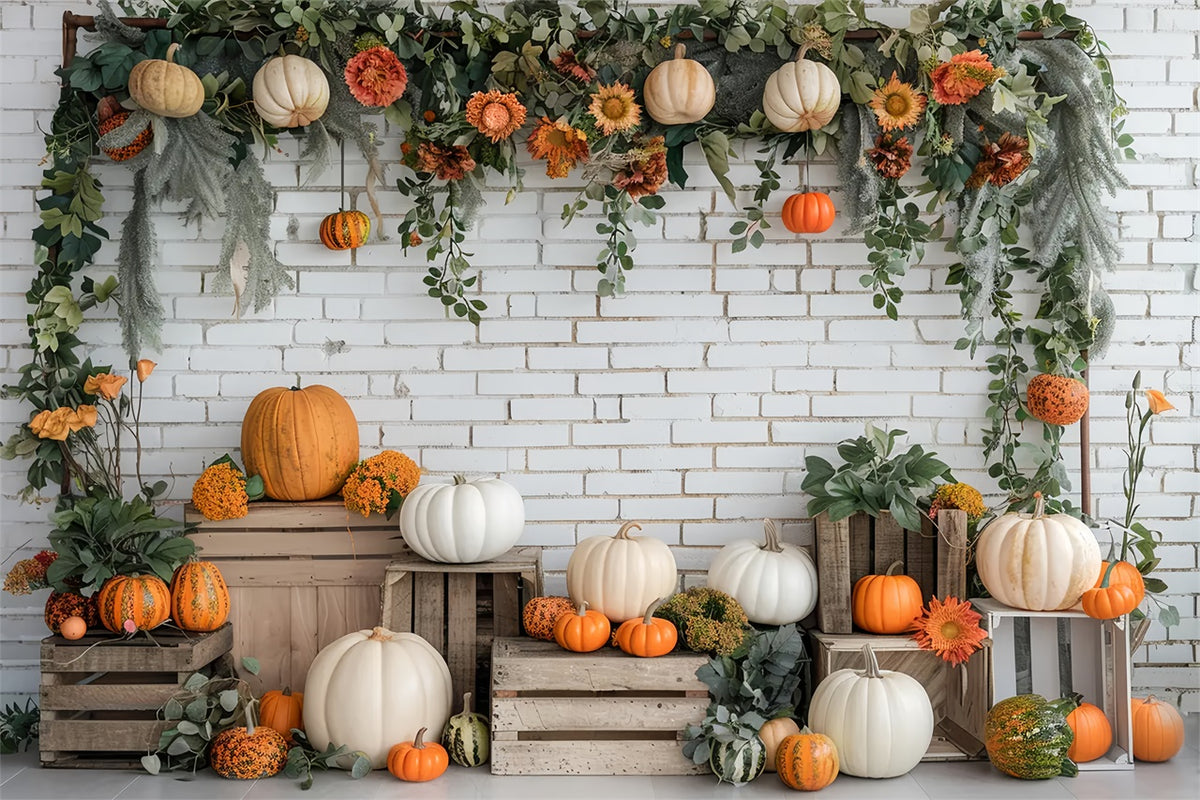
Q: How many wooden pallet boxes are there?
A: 7